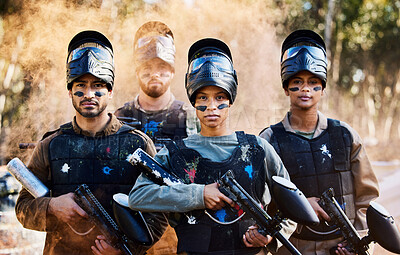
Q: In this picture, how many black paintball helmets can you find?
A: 3